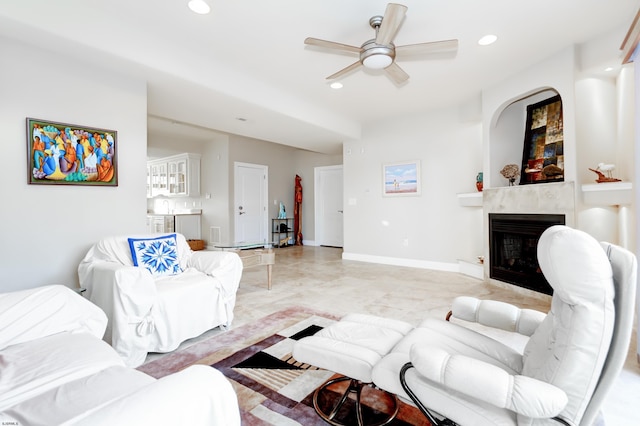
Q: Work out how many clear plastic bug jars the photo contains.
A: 0